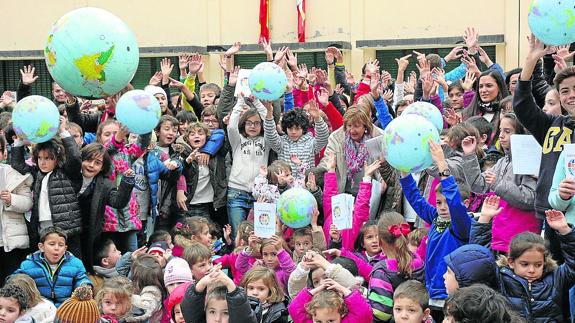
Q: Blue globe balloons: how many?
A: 8